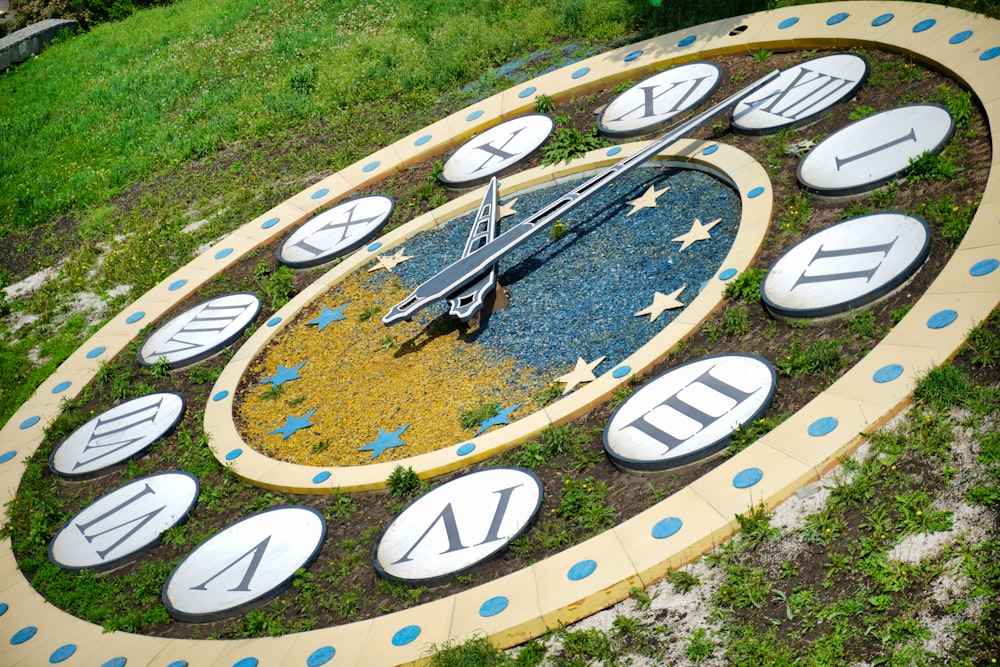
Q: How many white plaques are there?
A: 12